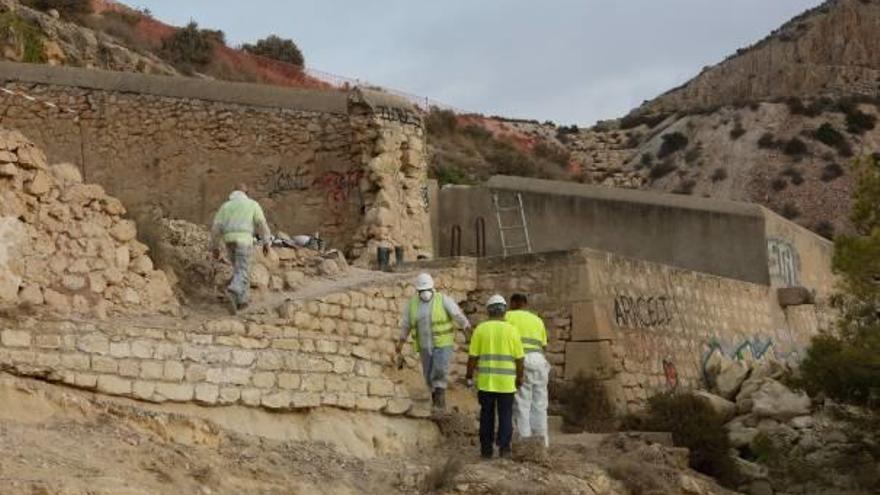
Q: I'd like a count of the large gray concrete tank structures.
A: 1